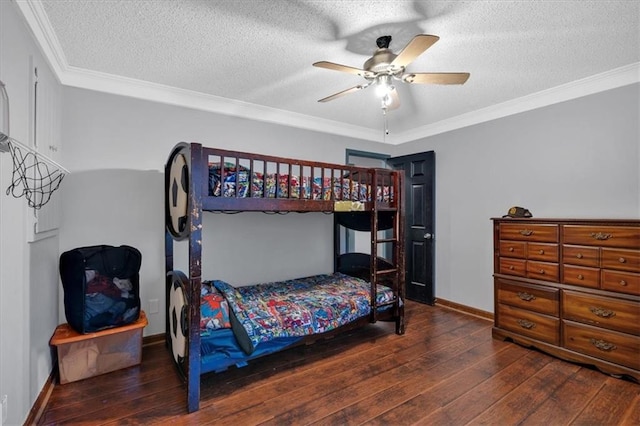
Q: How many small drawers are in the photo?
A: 8